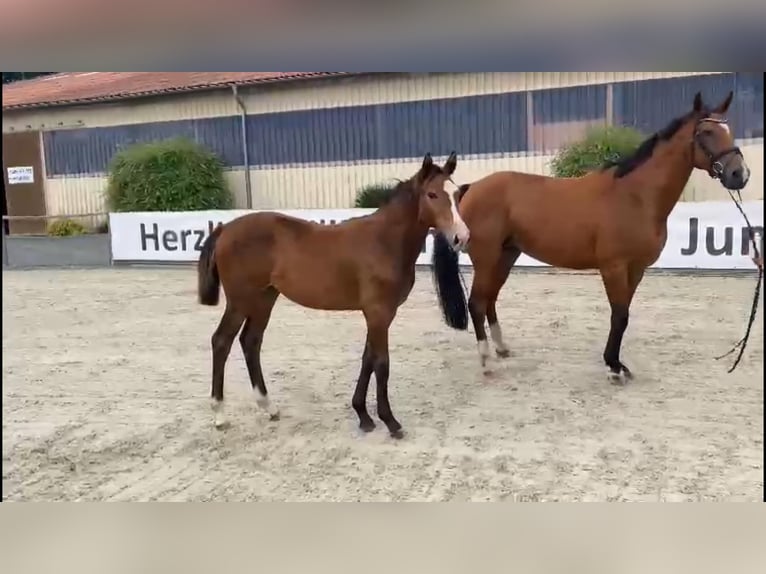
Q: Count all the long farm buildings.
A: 1